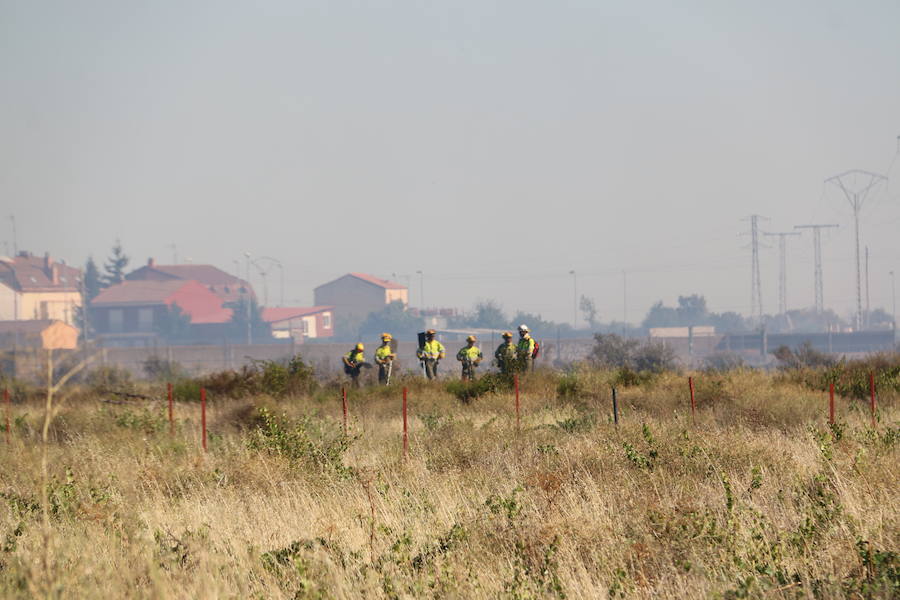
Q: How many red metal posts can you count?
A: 9